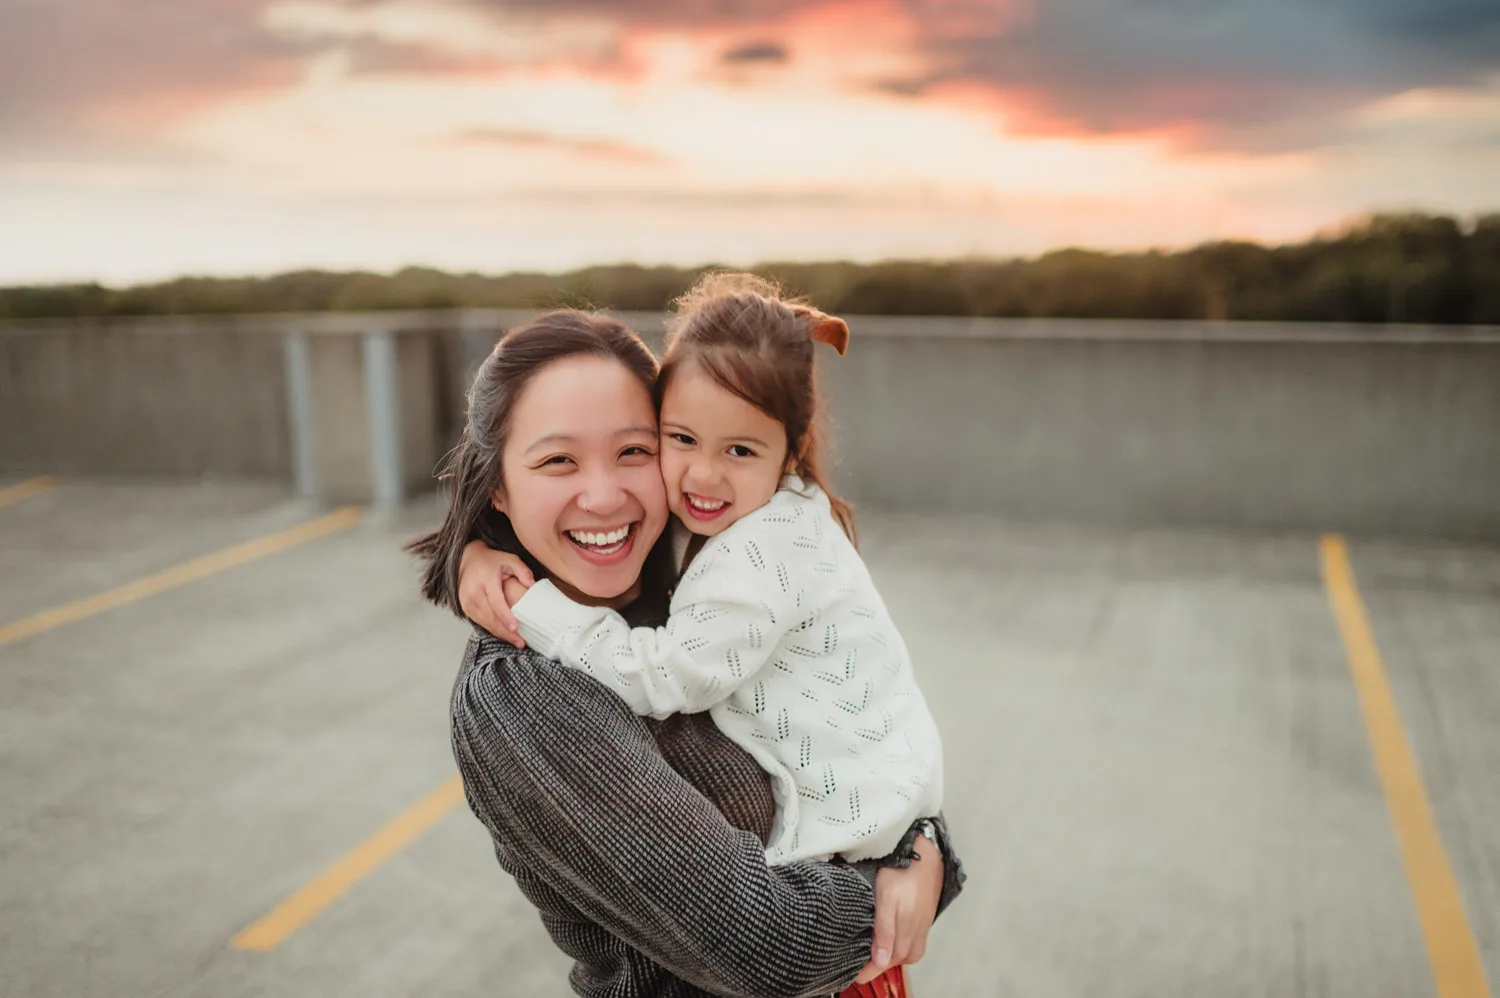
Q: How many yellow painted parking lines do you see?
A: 4